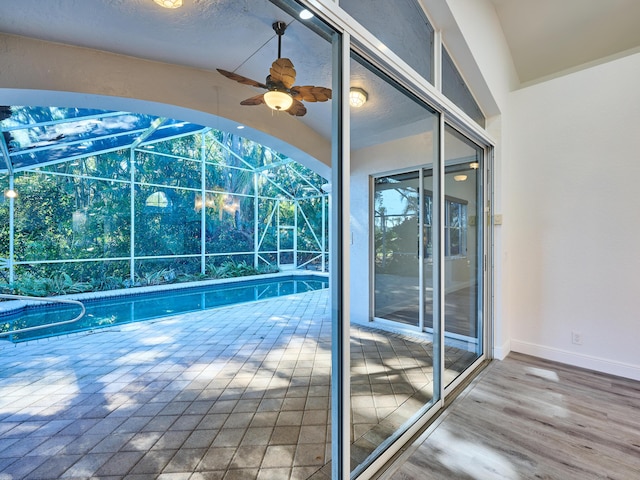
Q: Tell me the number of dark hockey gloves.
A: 0